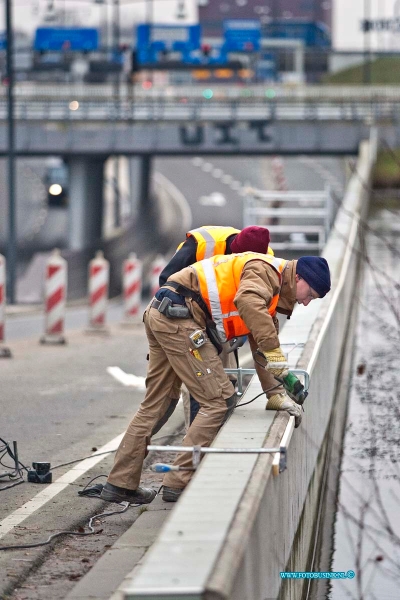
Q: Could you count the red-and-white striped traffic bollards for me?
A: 5